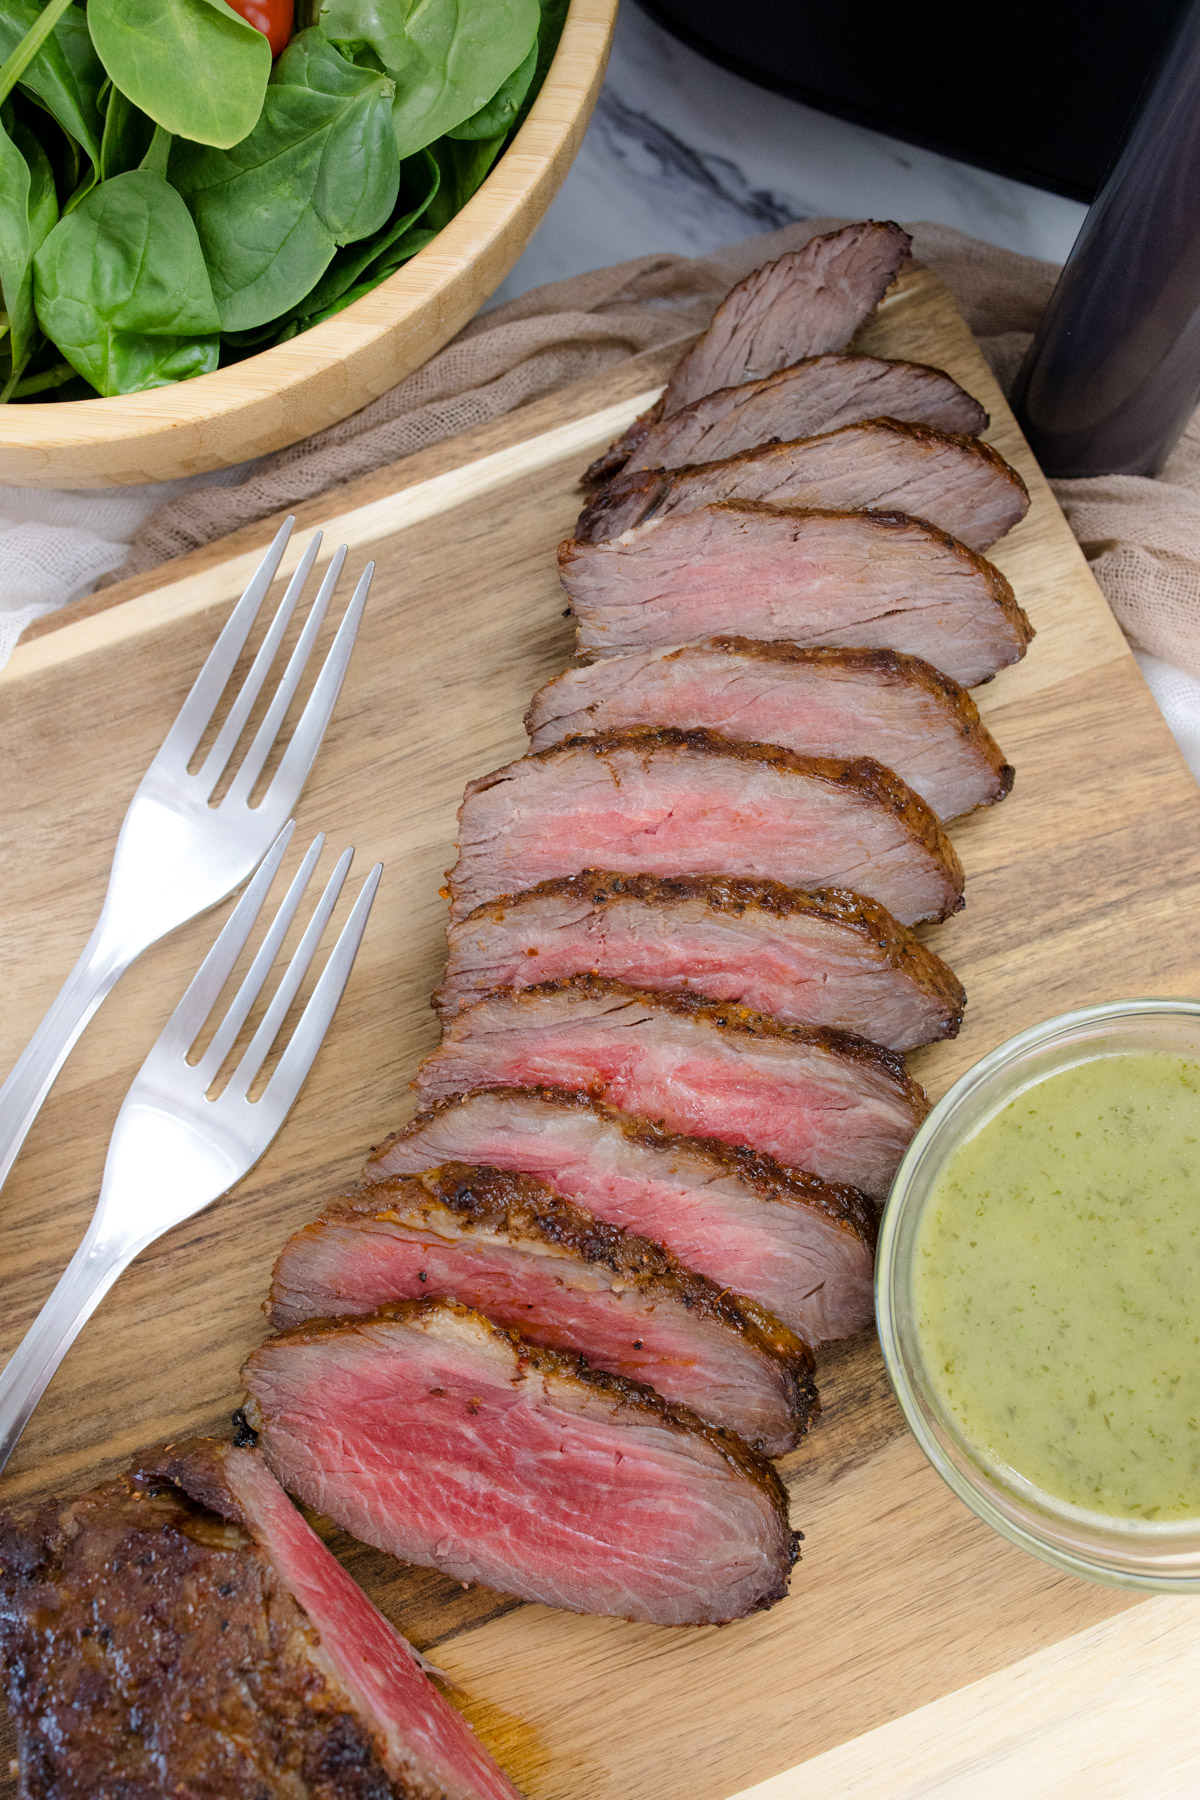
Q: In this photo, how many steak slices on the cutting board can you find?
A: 11